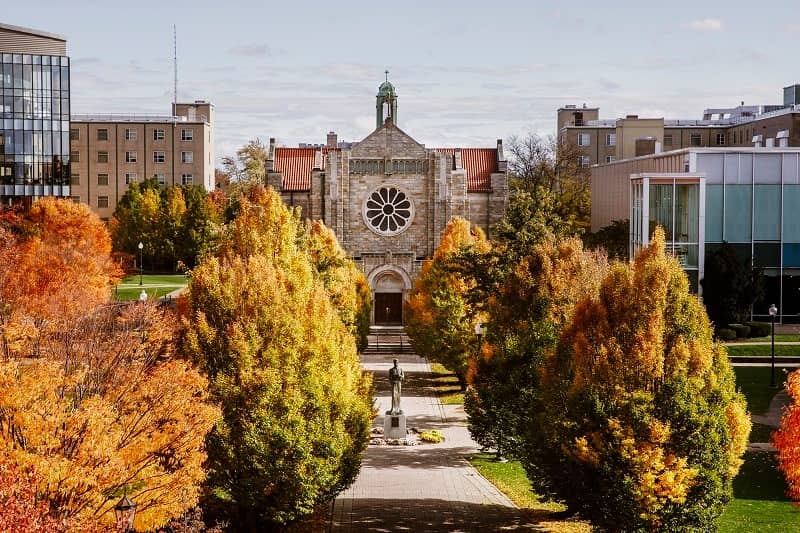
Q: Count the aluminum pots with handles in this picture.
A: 0